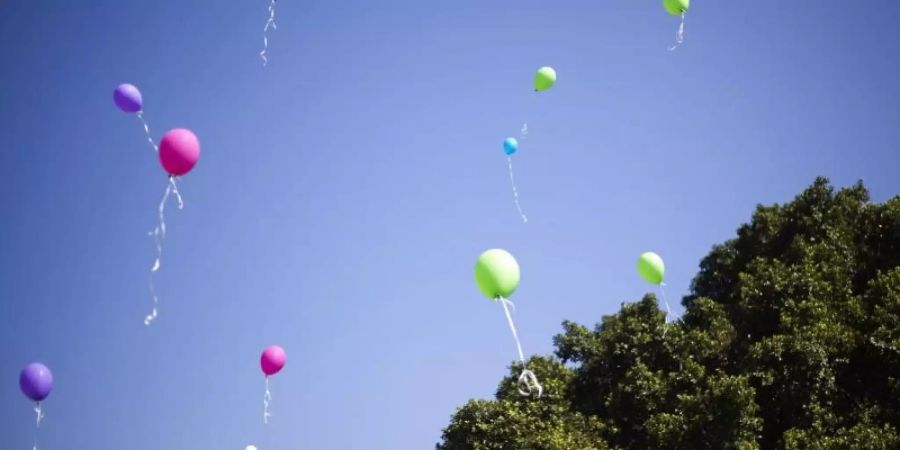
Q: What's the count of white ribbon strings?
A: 10